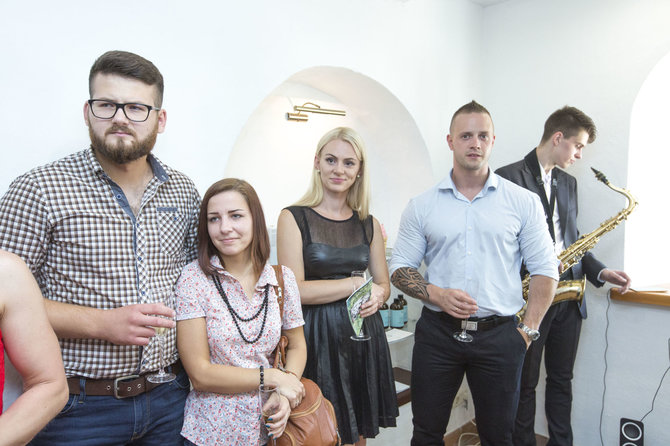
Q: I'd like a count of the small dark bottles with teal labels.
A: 3